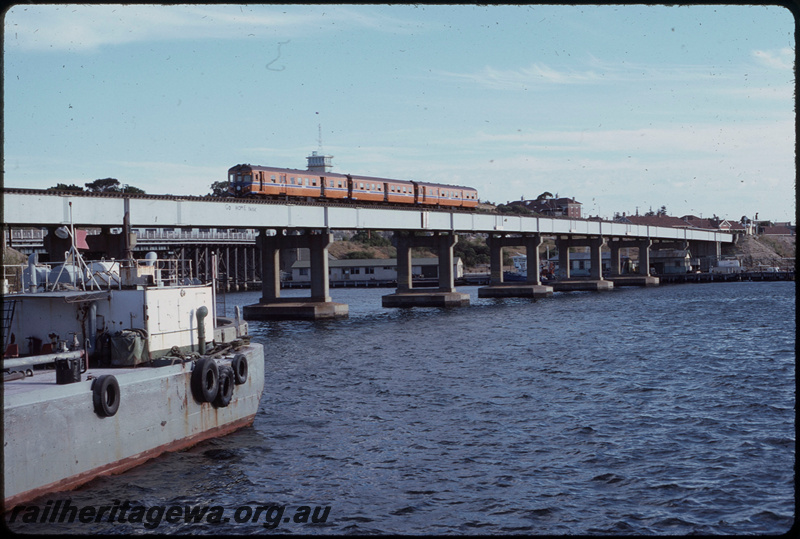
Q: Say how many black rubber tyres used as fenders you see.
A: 4